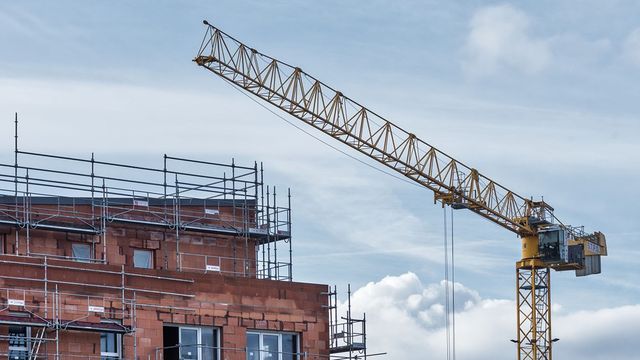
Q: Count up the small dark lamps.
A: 2